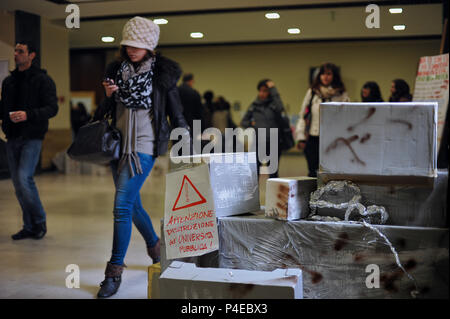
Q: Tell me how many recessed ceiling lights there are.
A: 7